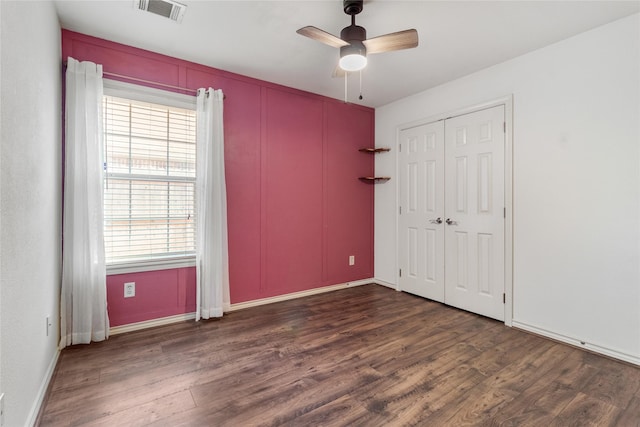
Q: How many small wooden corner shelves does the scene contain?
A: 2